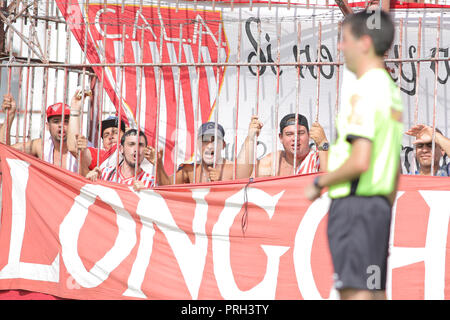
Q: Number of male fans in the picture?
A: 6